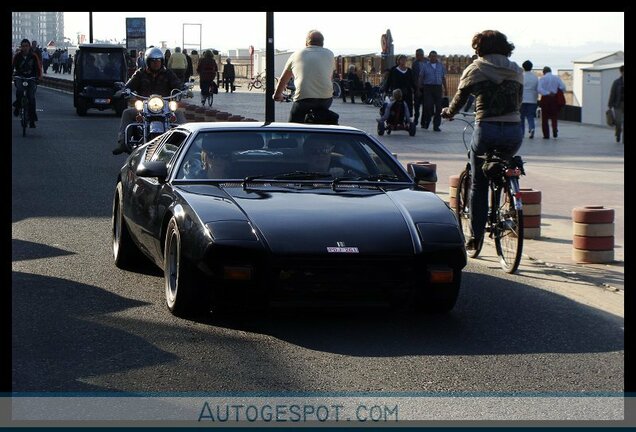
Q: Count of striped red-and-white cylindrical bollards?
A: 4